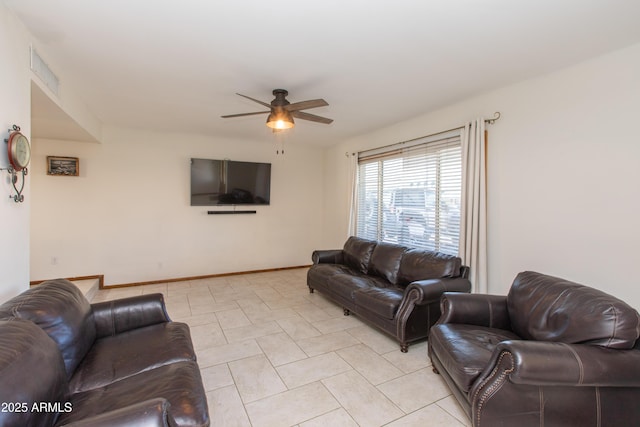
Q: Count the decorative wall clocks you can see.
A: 1